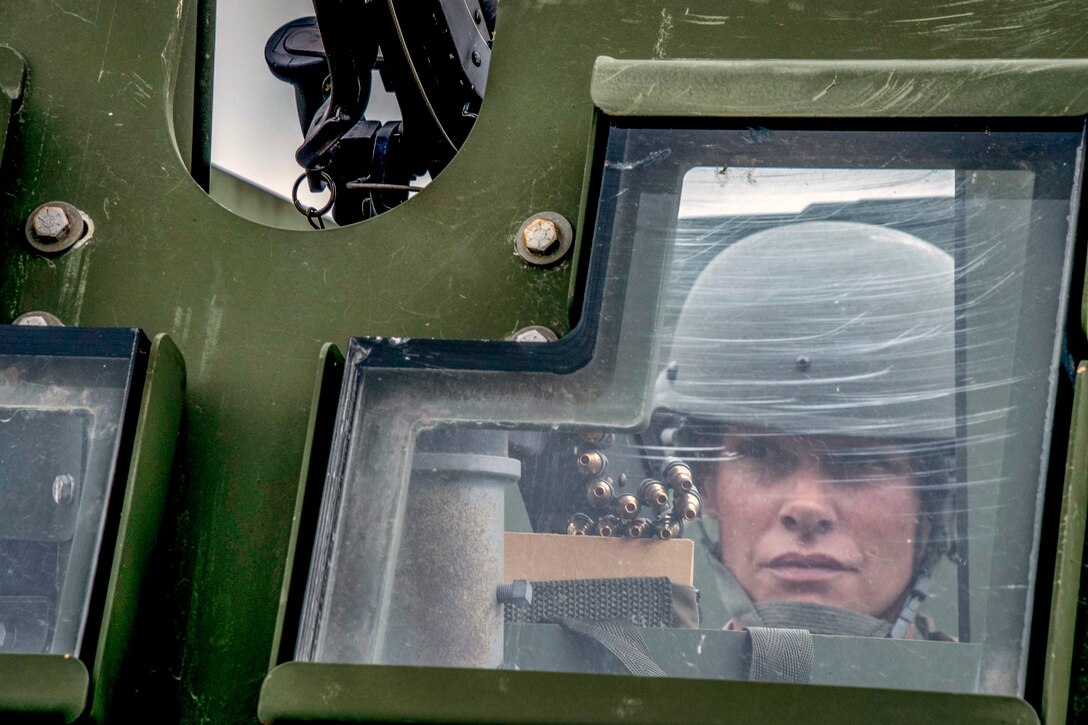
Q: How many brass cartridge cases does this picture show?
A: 11